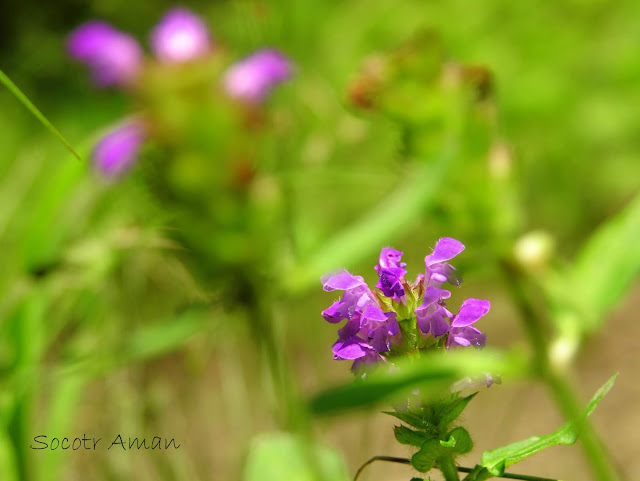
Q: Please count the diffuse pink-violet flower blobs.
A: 4